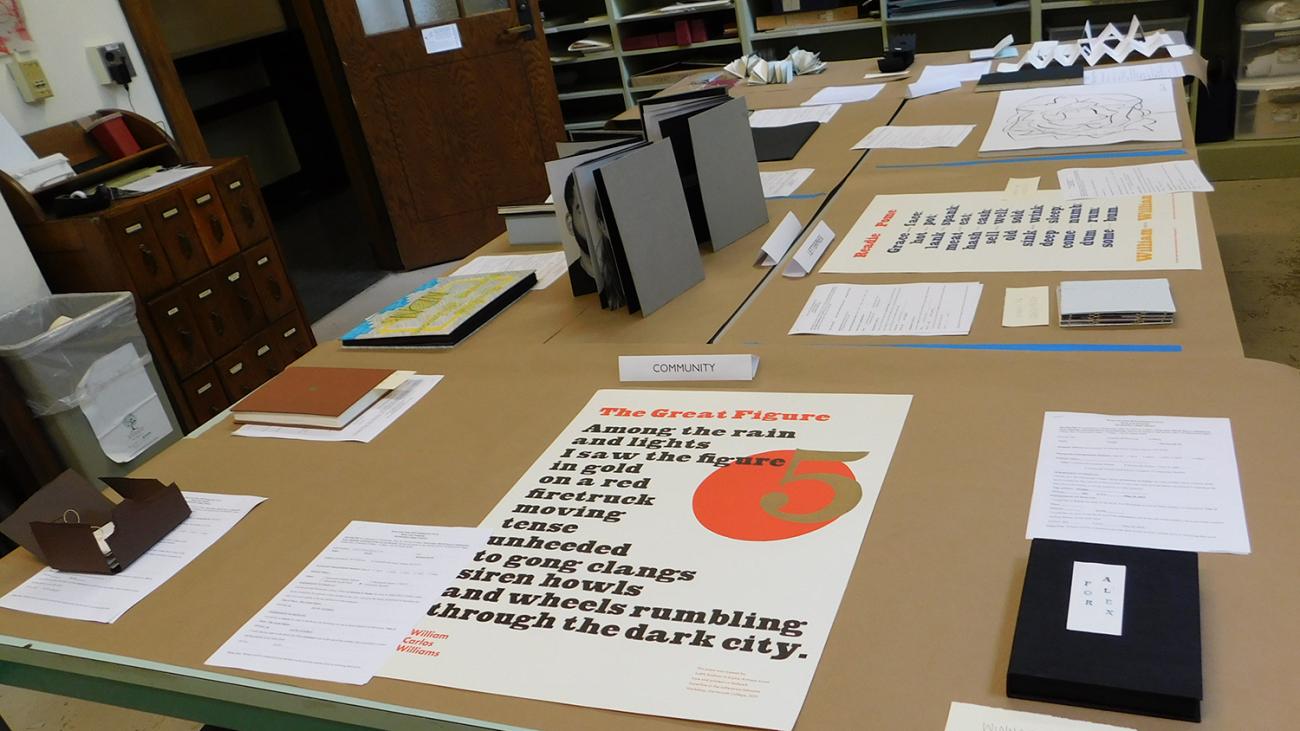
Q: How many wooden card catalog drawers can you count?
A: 12